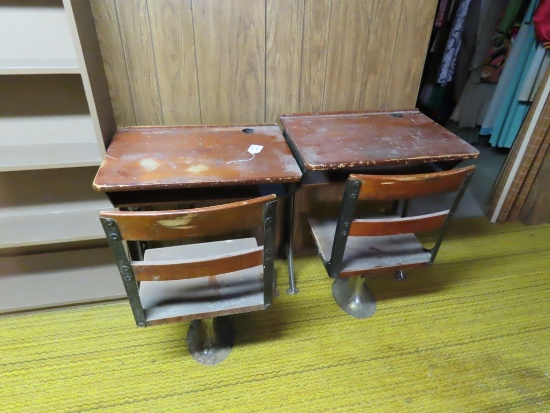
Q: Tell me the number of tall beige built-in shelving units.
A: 1